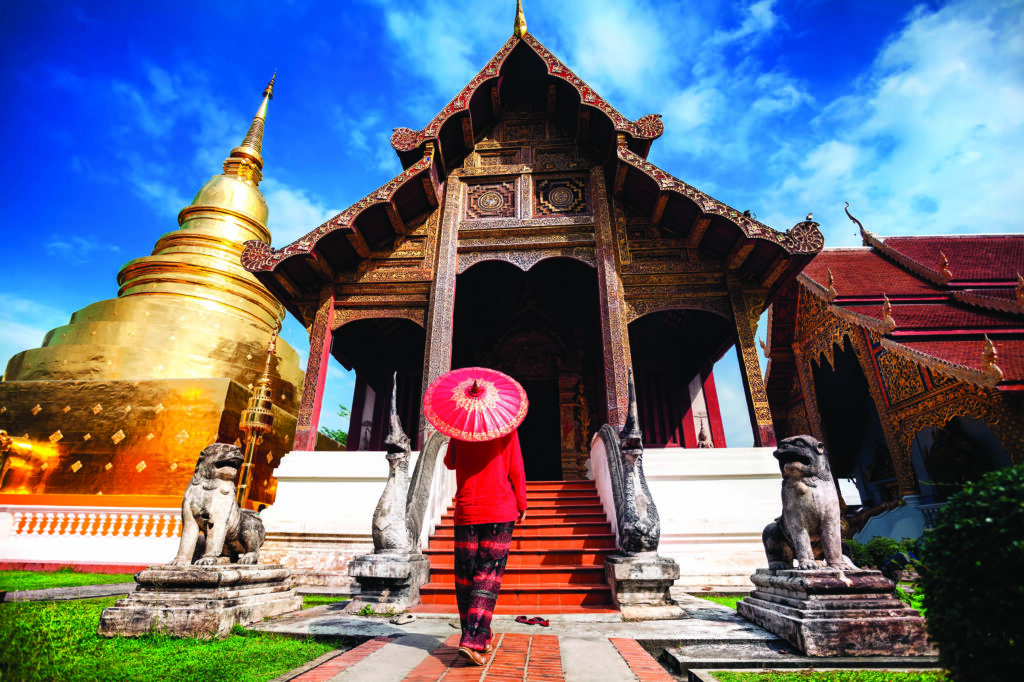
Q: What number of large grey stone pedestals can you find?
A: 4